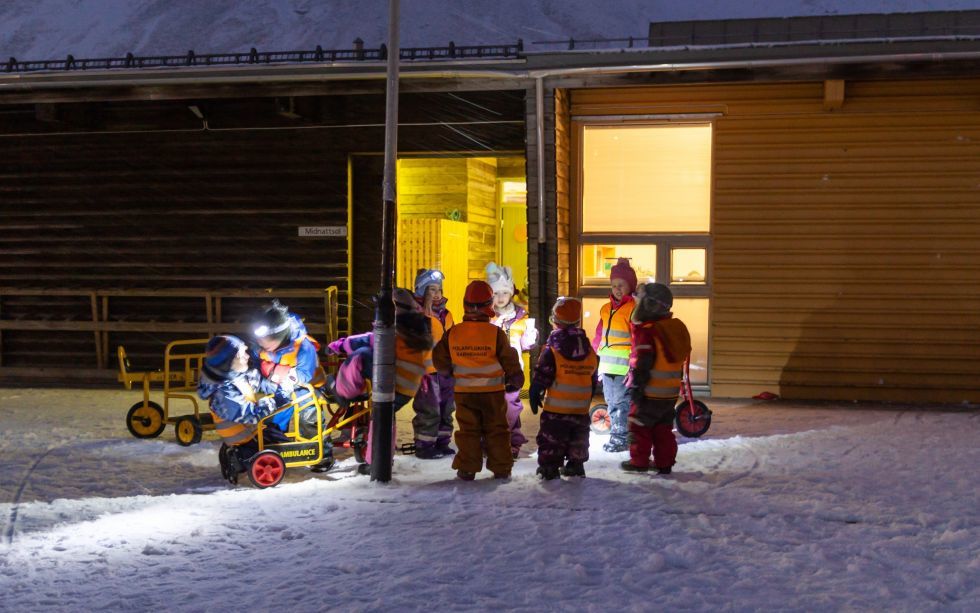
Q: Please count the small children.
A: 9